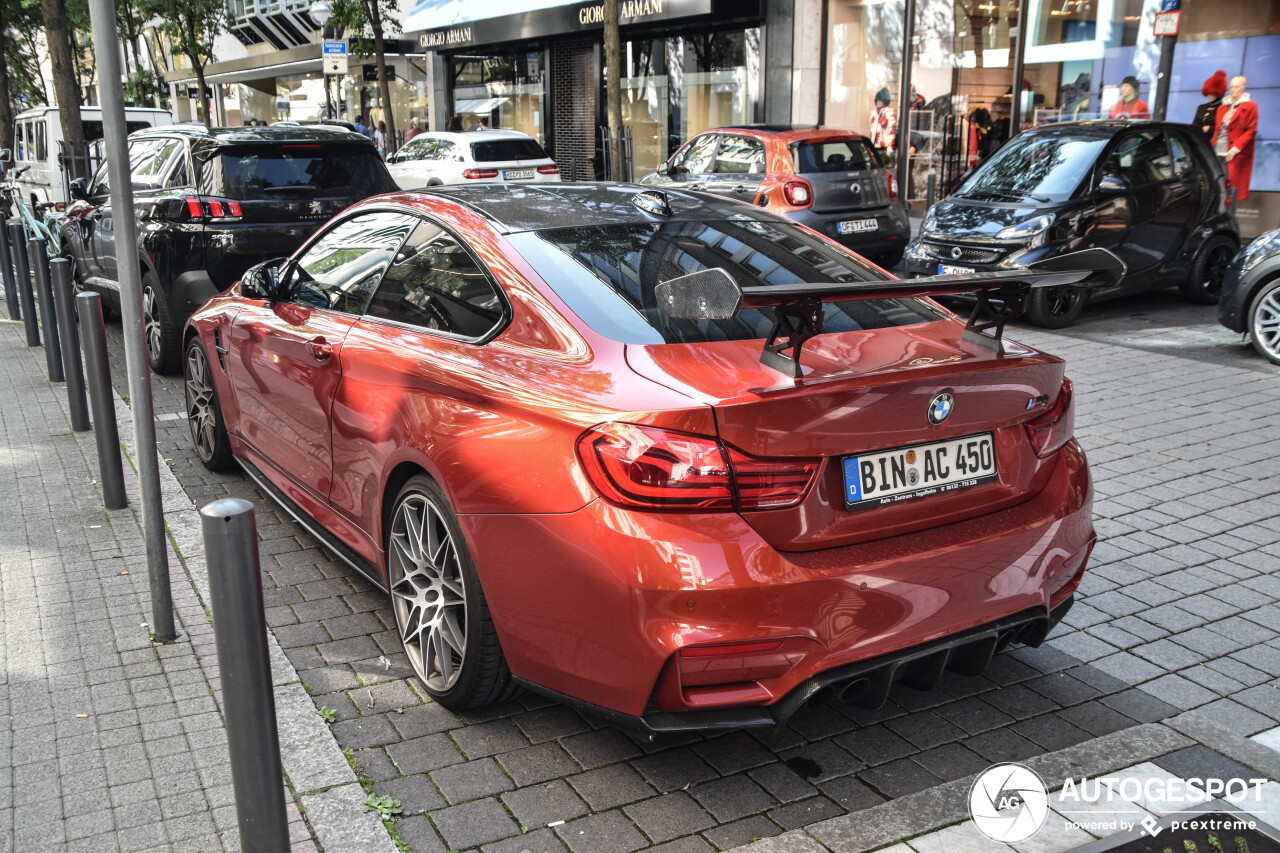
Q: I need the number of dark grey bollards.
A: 6